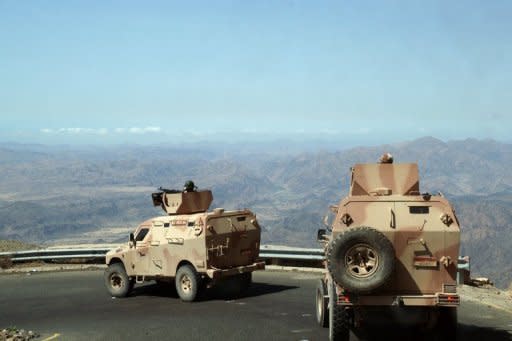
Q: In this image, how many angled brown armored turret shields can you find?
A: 2